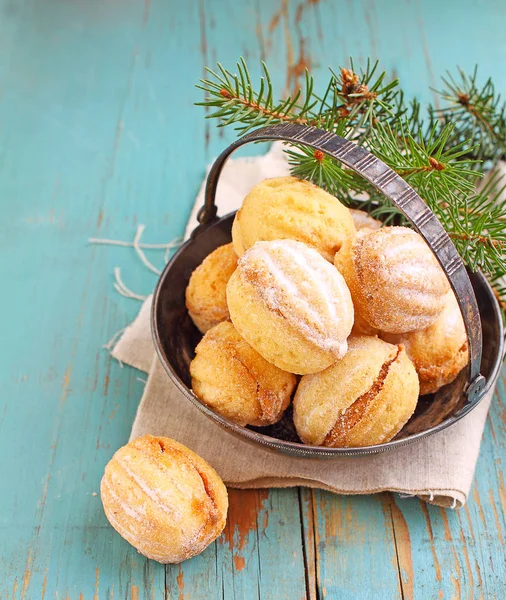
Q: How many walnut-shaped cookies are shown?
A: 9